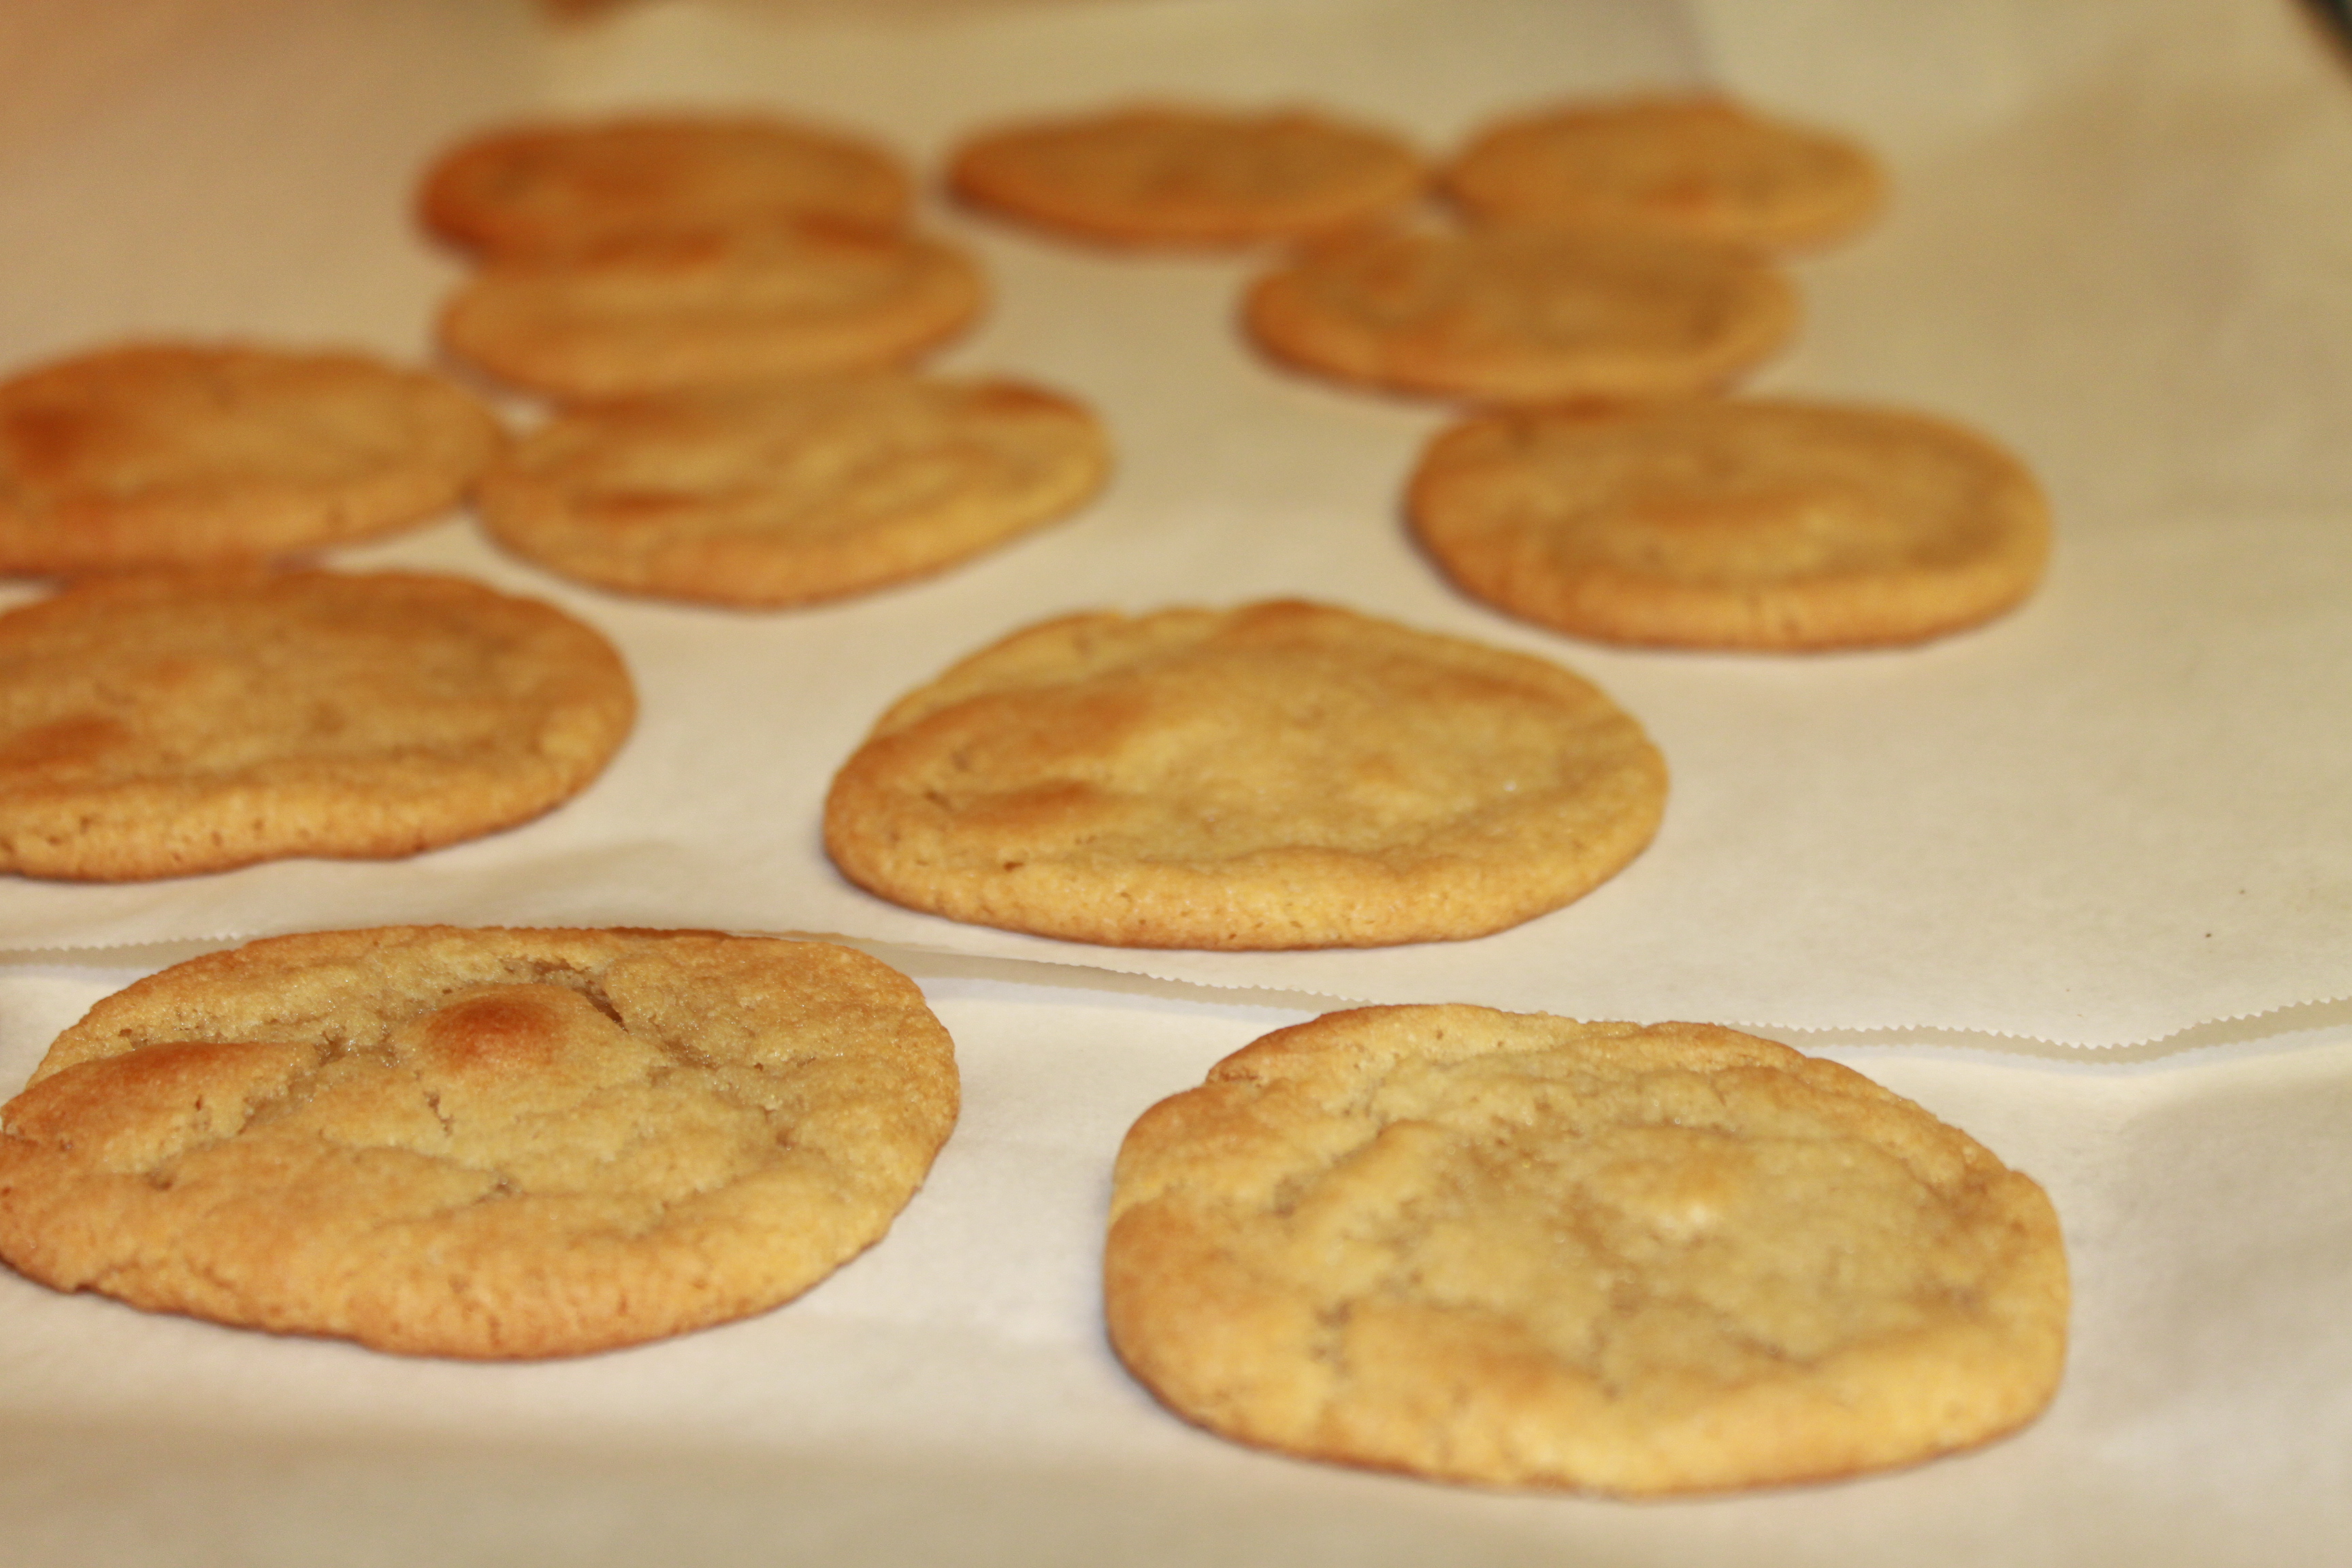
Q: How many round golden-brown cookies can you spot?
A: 12